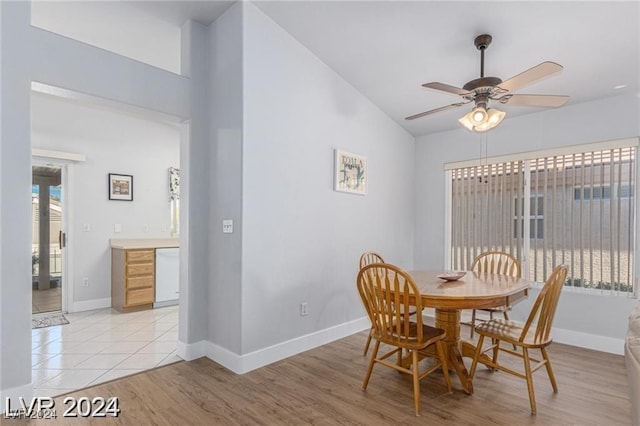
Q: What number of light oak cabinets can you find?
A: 1